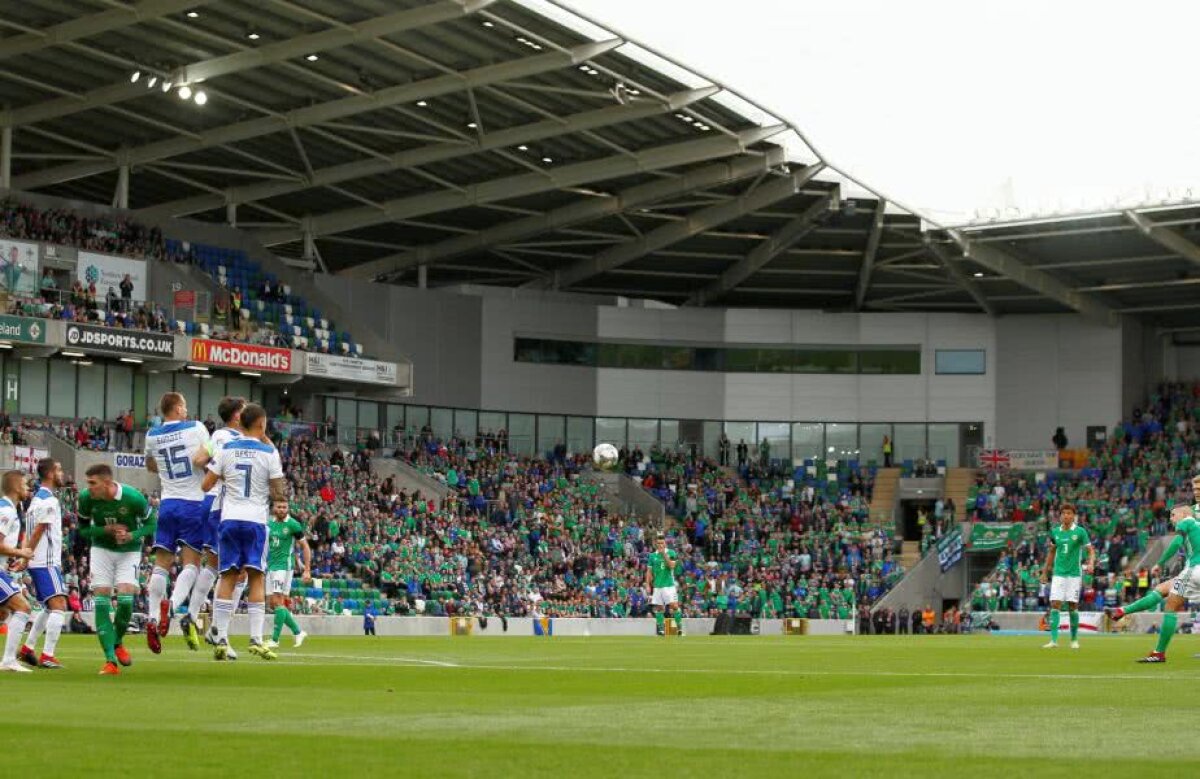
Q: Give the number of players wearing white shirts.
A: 5